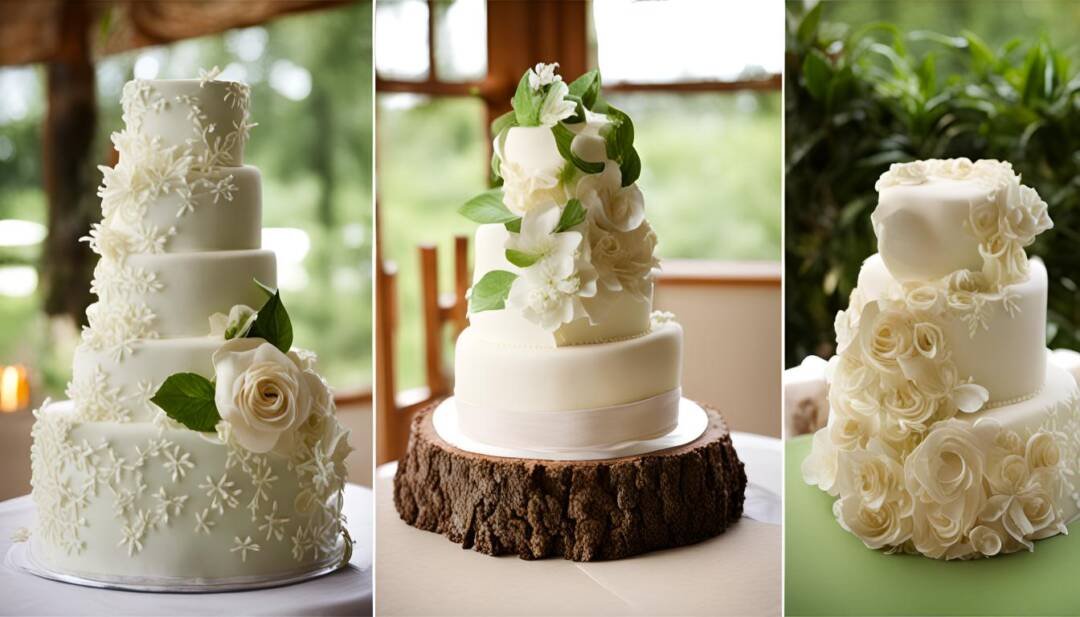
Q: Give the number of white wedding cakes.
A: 3